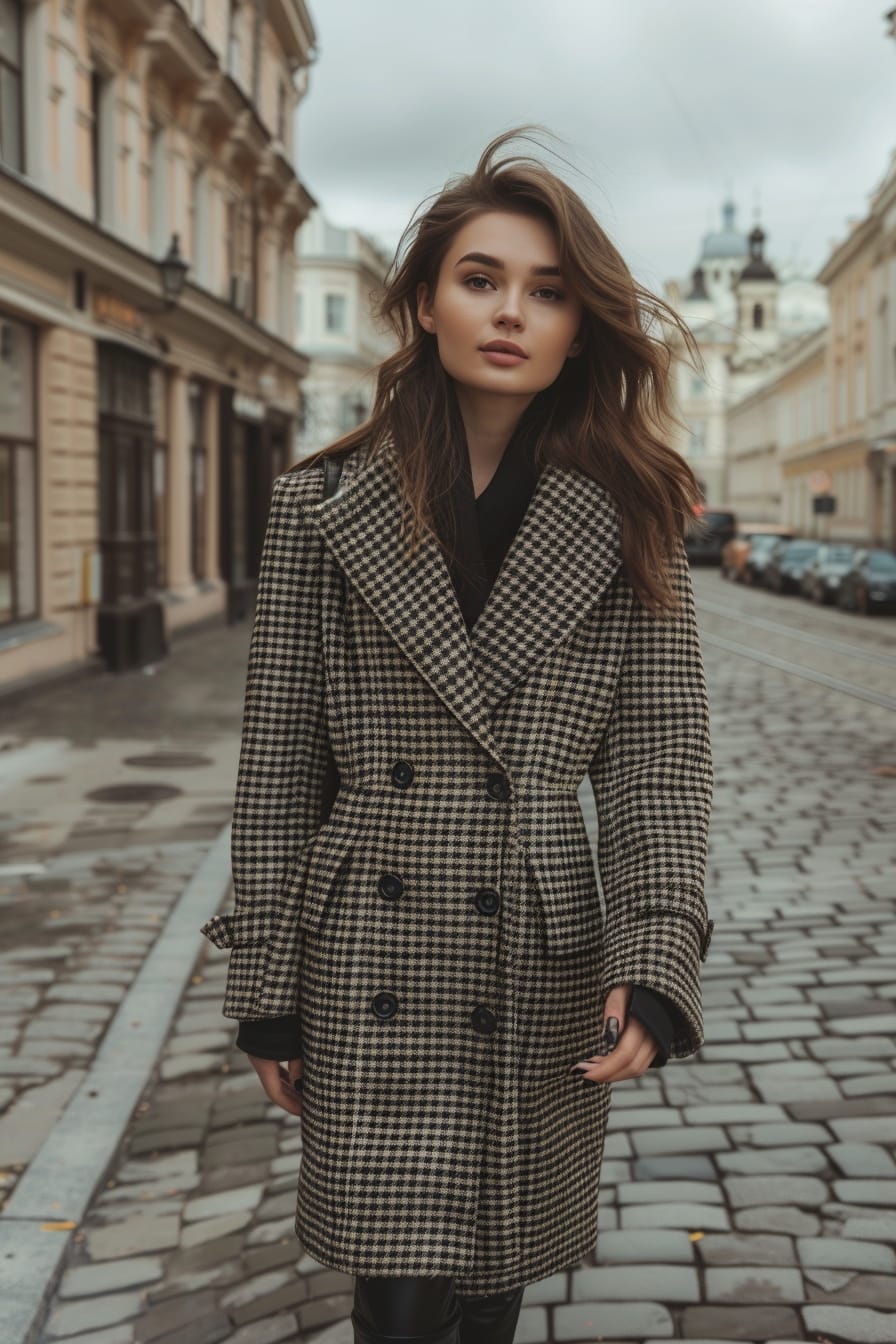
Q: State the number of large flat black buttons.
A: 6